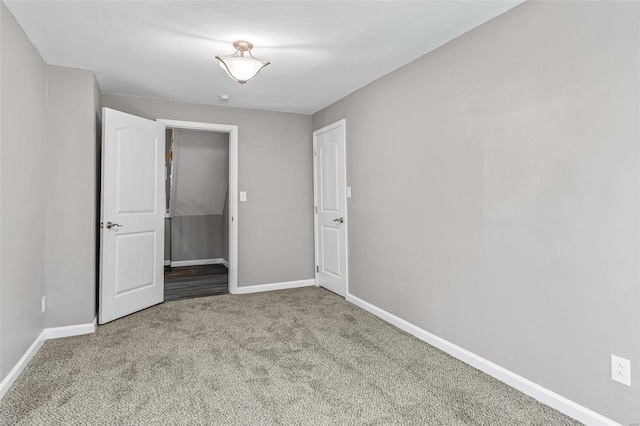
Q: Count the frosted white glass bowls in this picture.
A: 1